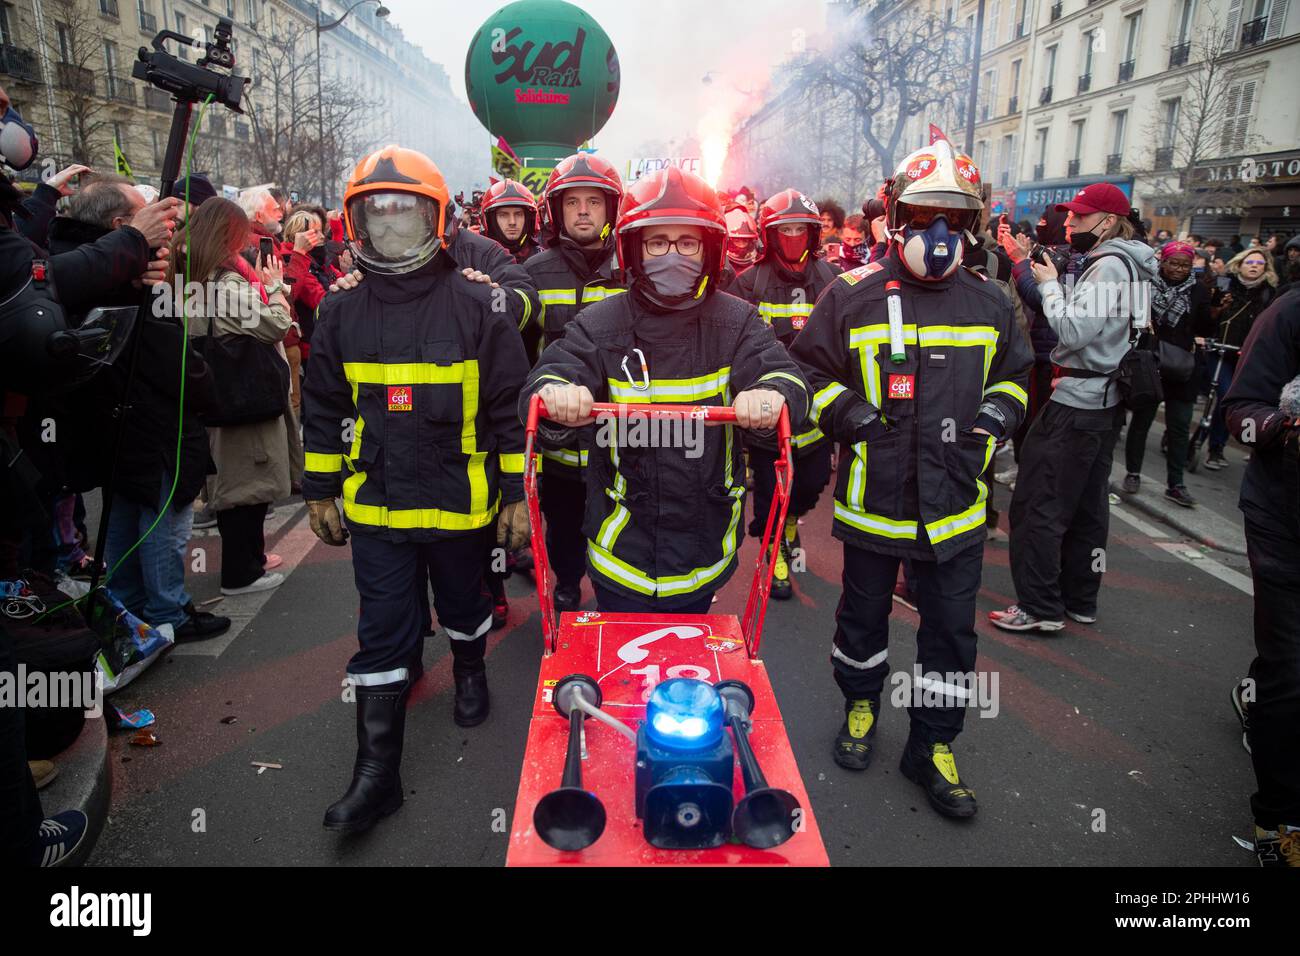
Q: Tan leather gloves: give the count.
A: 2